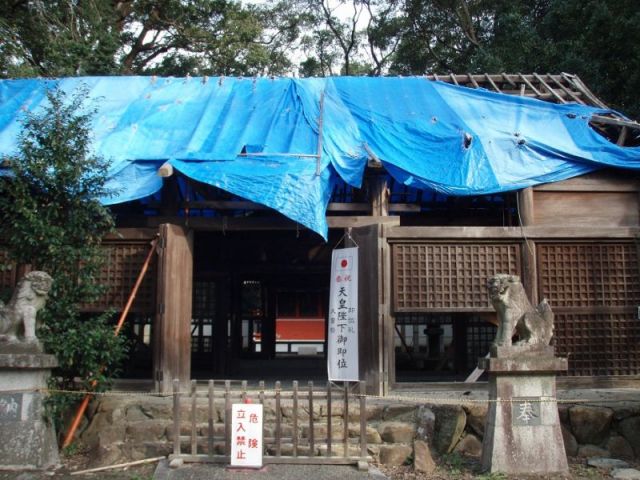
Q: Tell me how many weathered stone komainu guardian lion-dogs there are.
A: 2